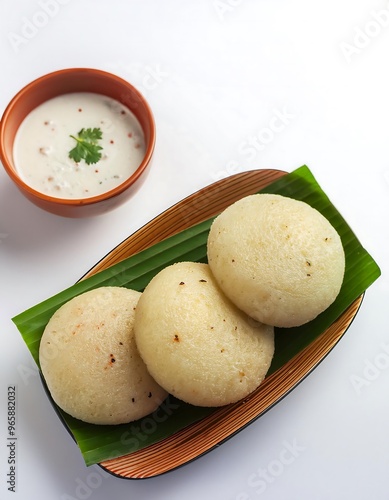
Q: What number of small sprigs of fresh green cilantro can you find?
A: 1